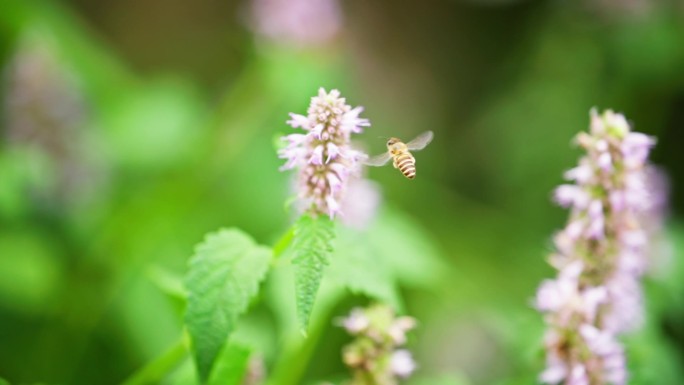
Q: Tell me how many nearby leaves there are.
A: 2